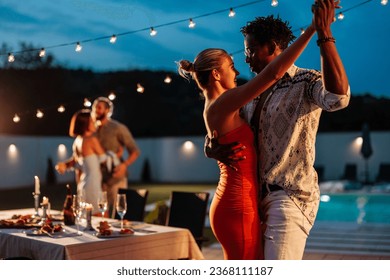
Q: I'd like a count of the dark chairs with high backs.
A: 2